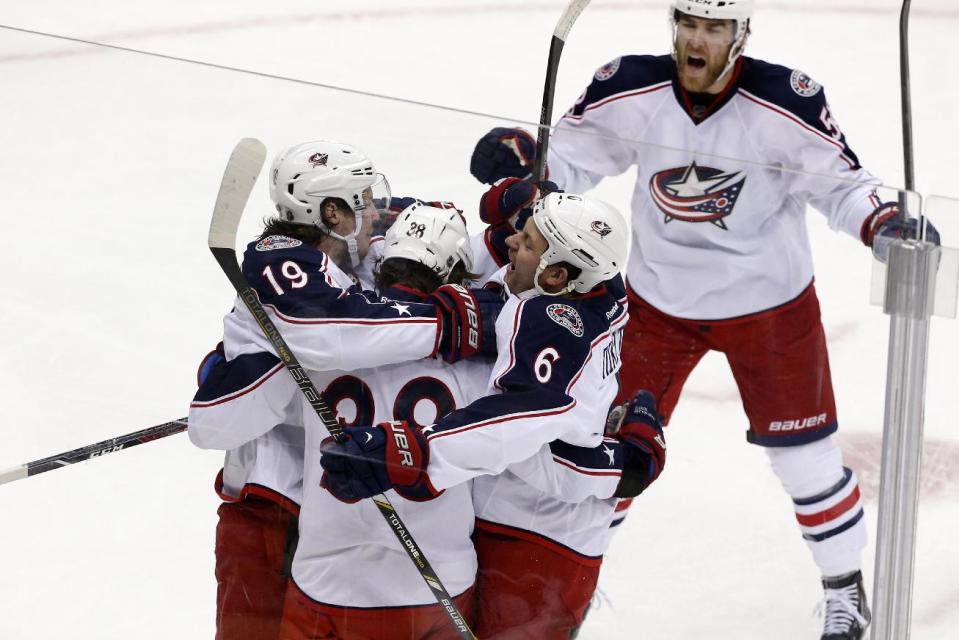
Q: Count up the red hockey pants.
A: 4